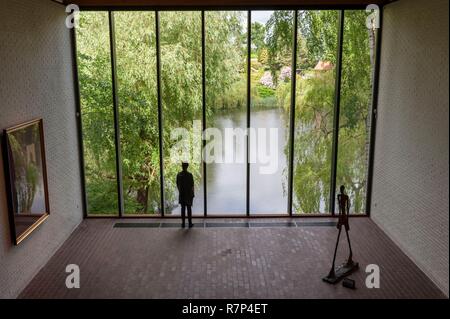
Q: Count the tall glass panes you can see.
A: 7